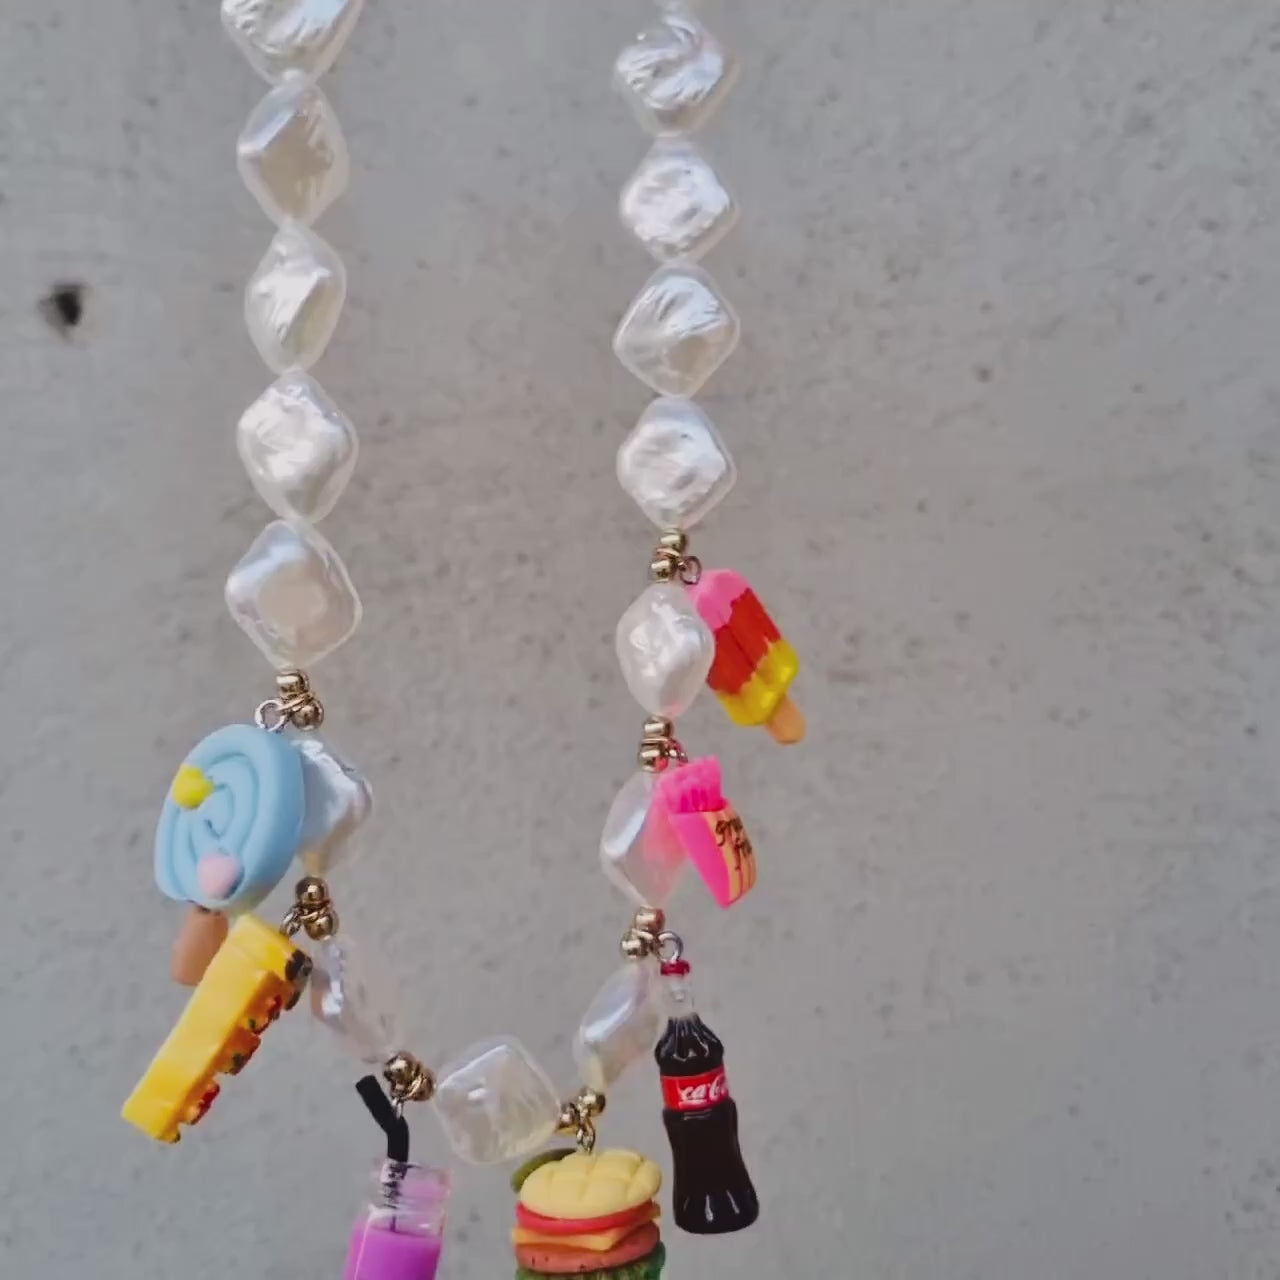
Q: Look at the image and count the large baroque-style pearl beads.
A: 15